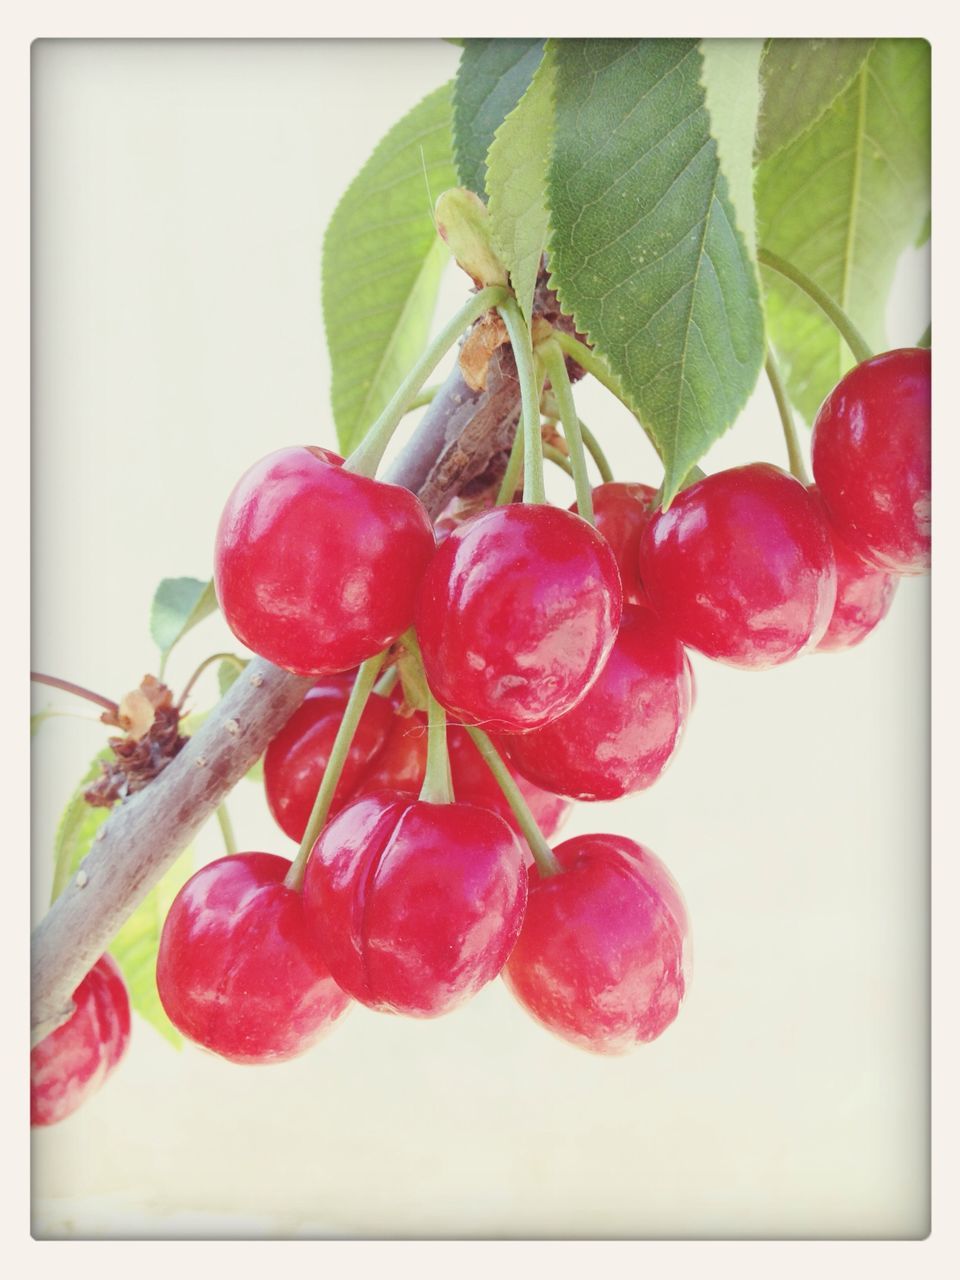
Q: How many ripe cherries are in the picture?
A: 13